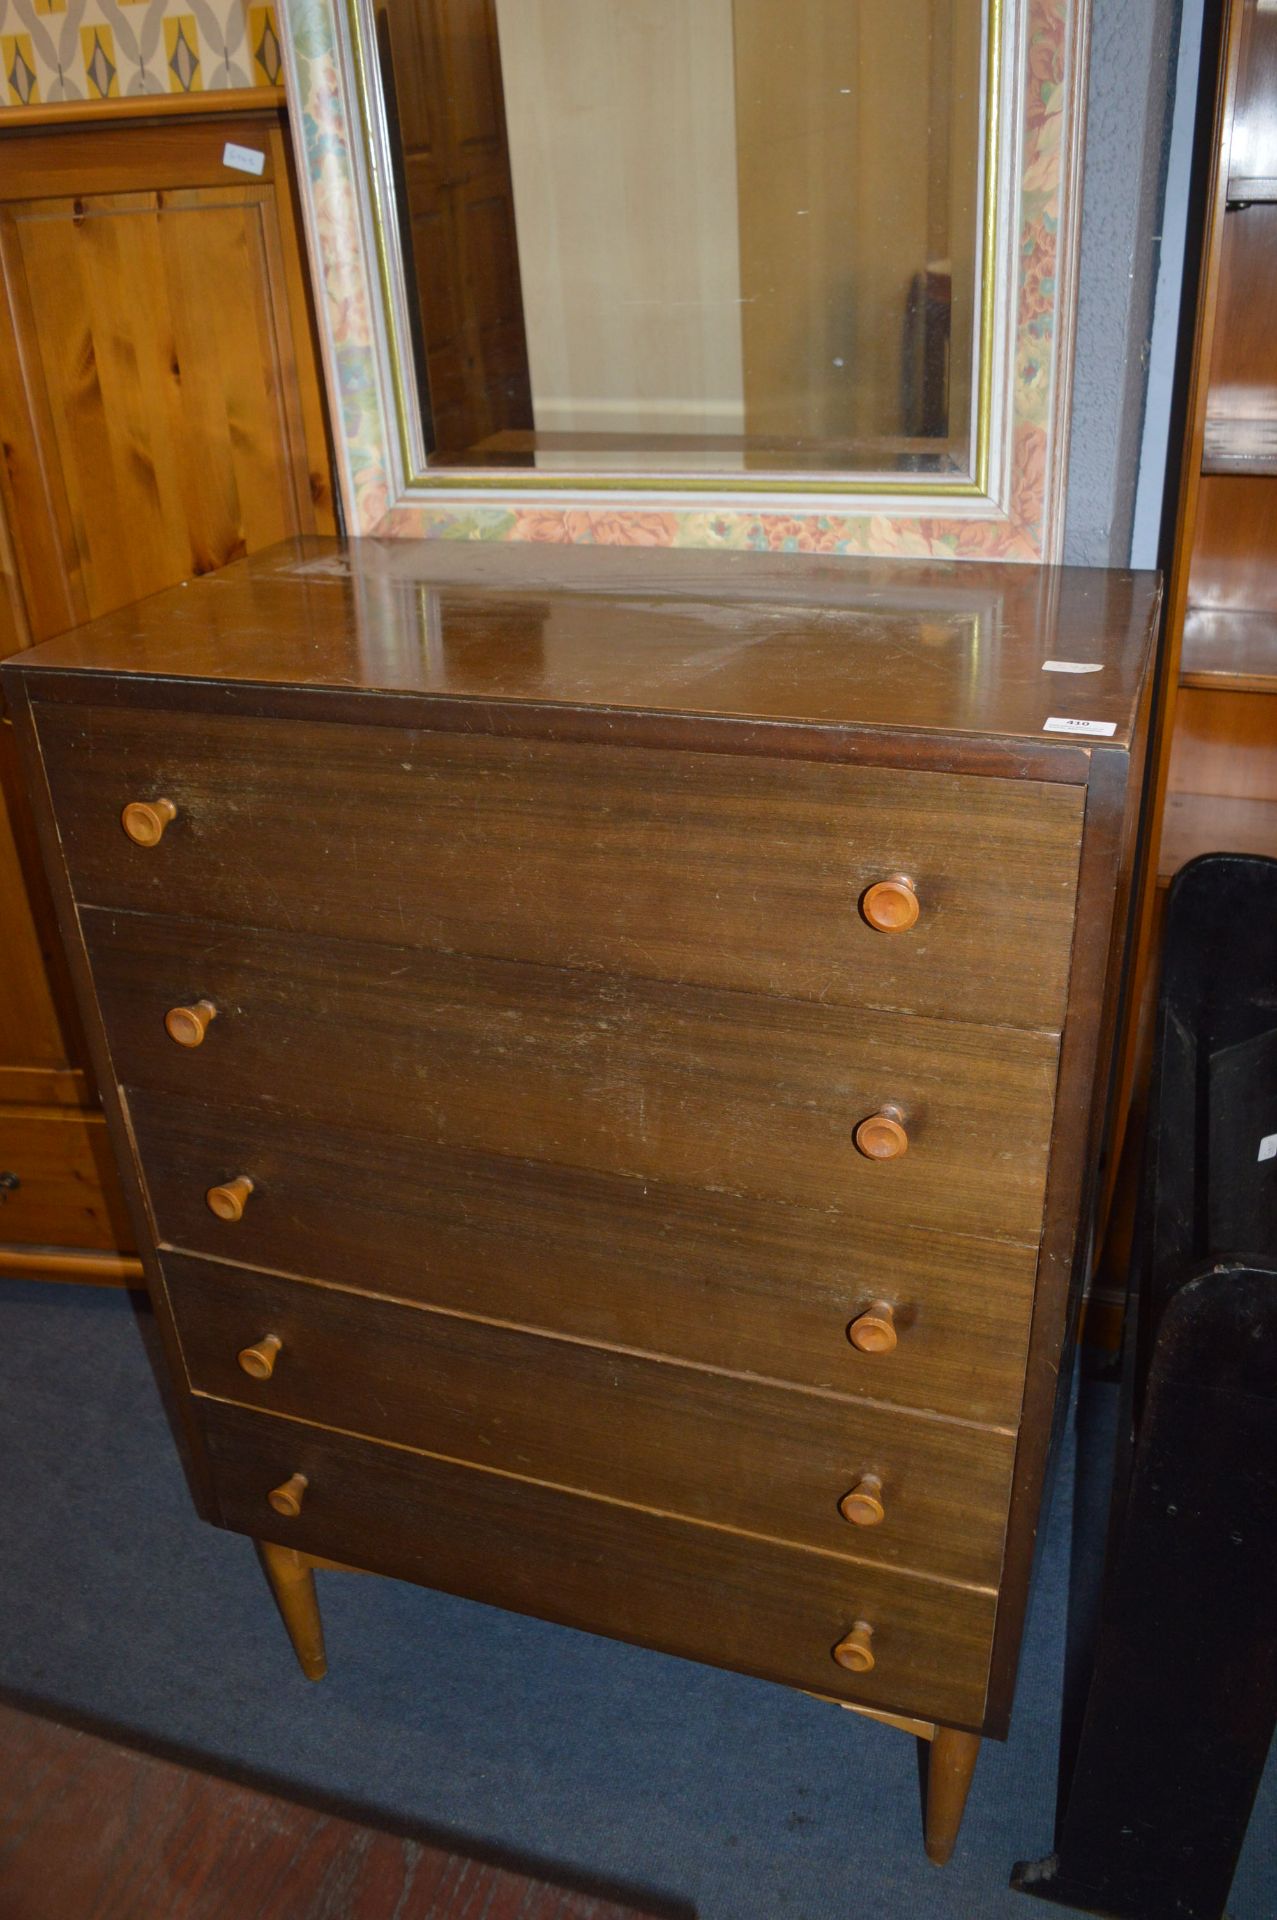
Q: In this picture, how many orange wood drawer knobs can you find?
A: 10